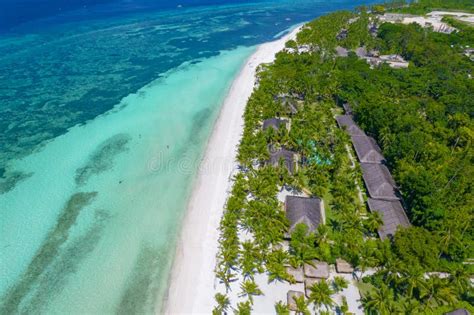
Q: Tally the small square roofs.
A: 5